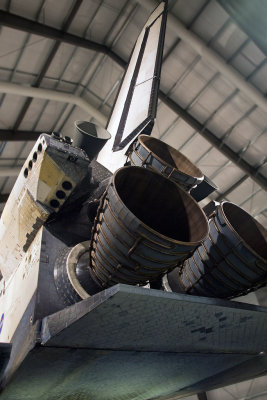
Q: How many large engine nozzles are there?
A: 3